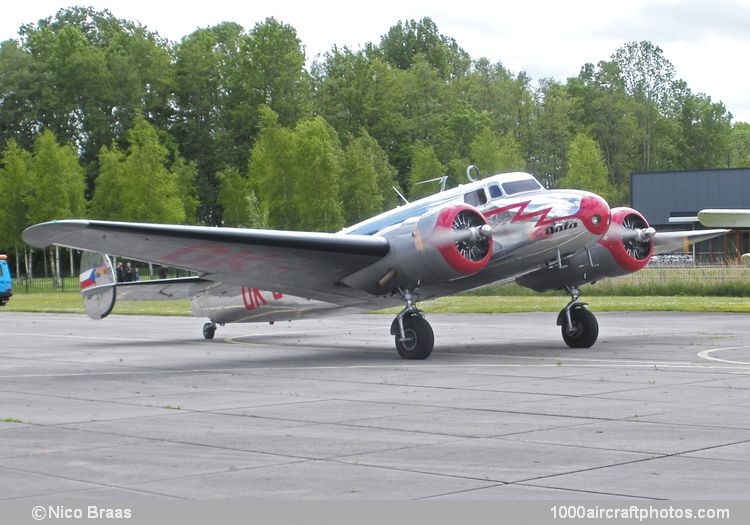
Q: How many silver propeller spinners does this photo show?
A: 2